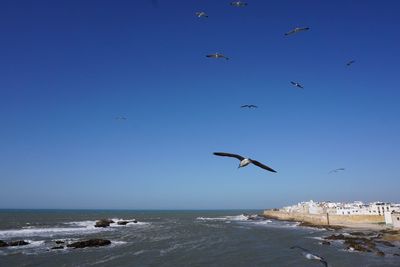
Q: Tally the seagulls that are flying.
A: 11